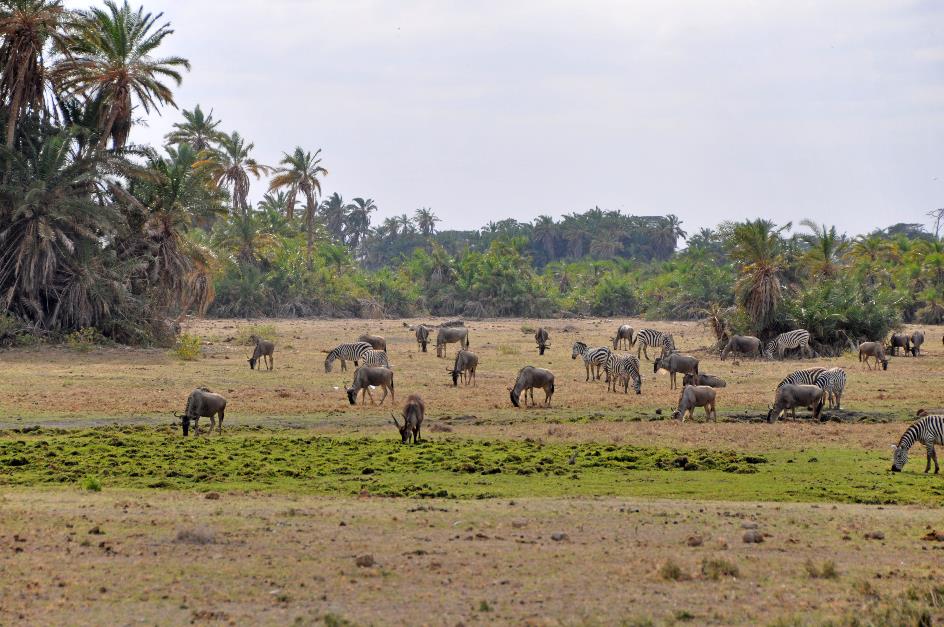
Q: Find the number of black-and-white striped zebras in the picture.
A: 9